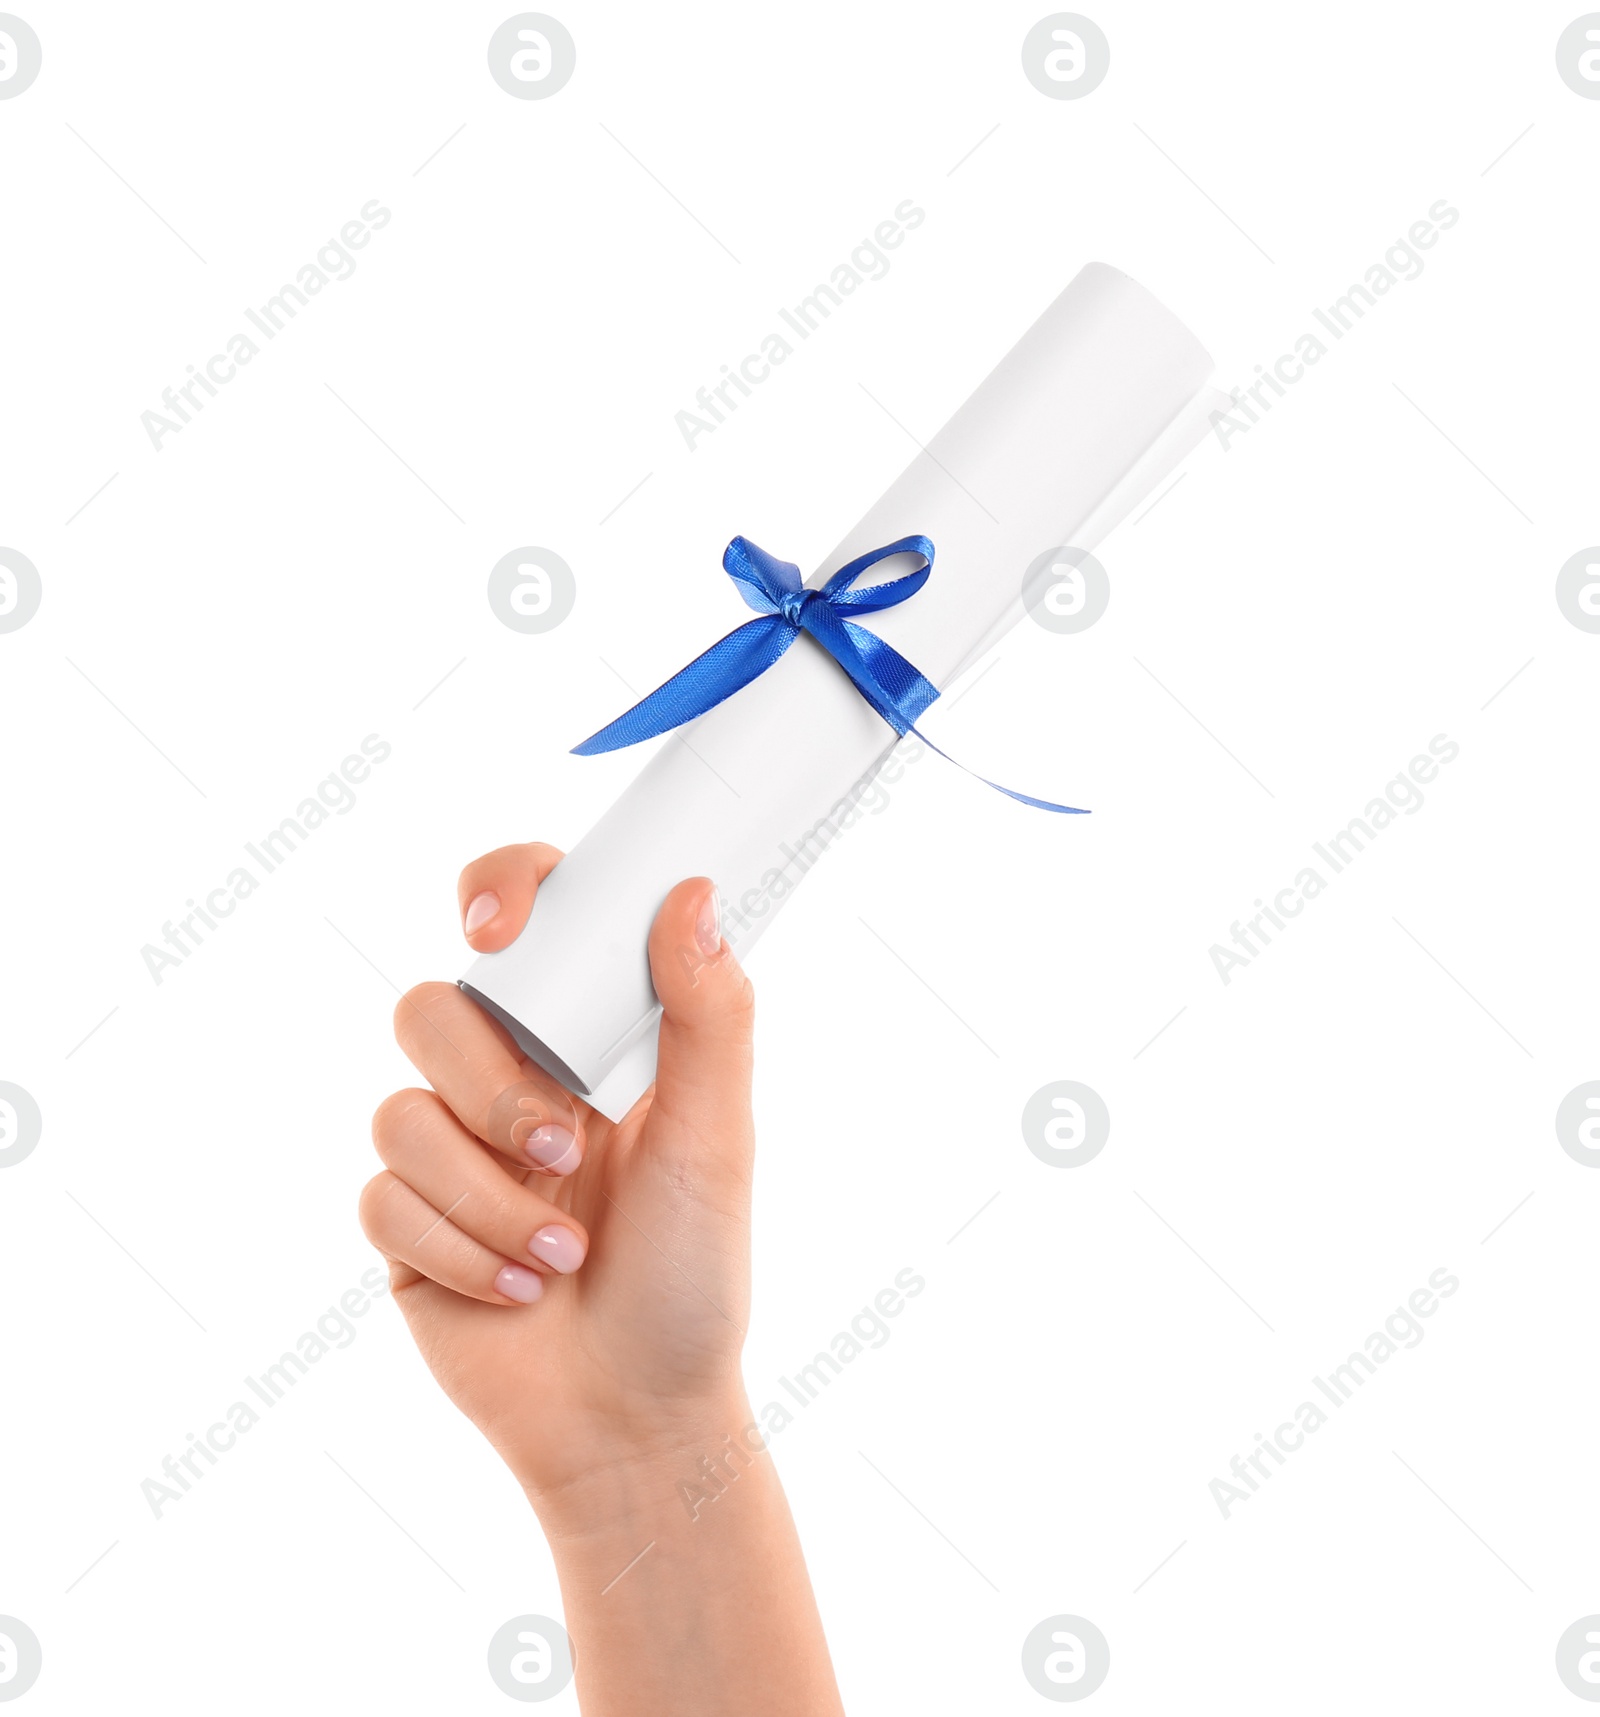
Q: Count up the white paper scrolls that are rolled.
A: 1